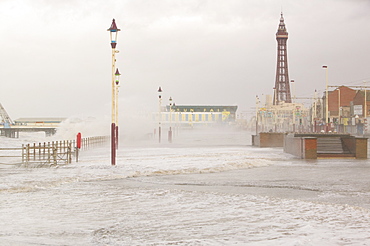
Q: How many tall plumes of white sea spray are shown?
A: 1